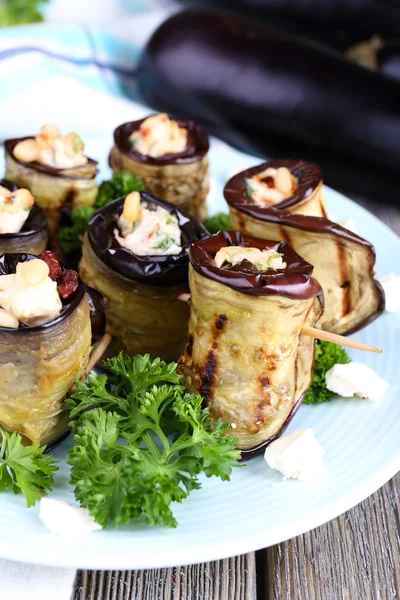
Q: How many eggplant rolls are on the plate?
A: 7